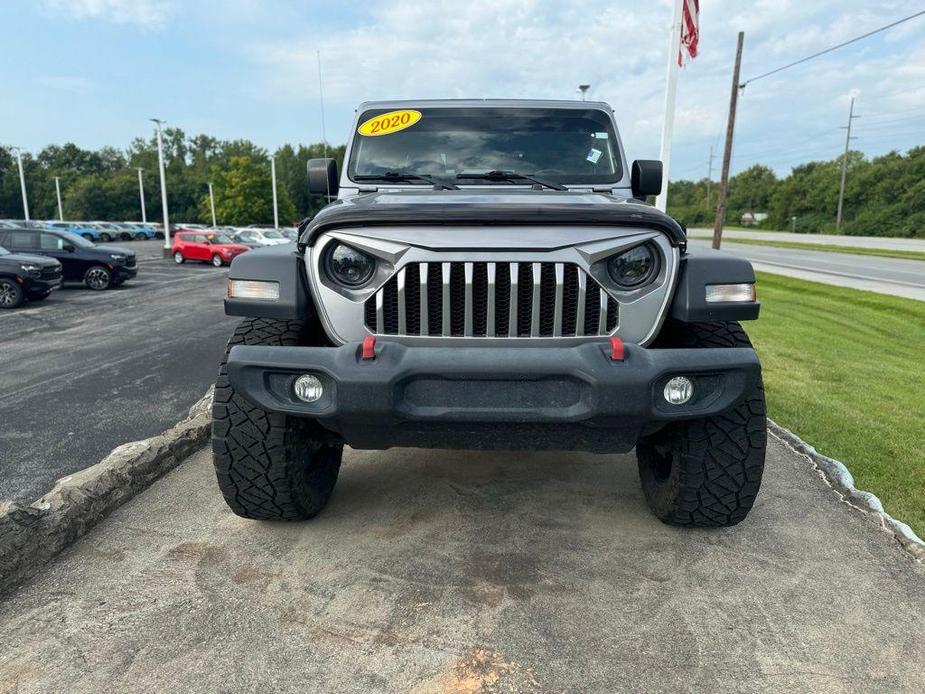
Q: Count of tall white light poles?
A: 6